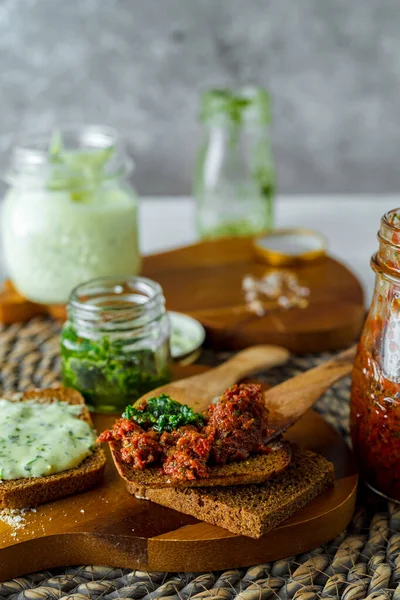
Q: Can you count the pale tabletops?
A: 1